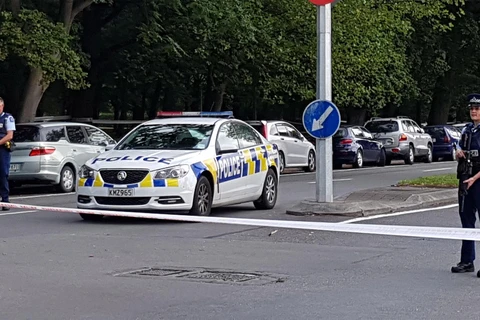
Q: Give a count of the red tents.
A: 0